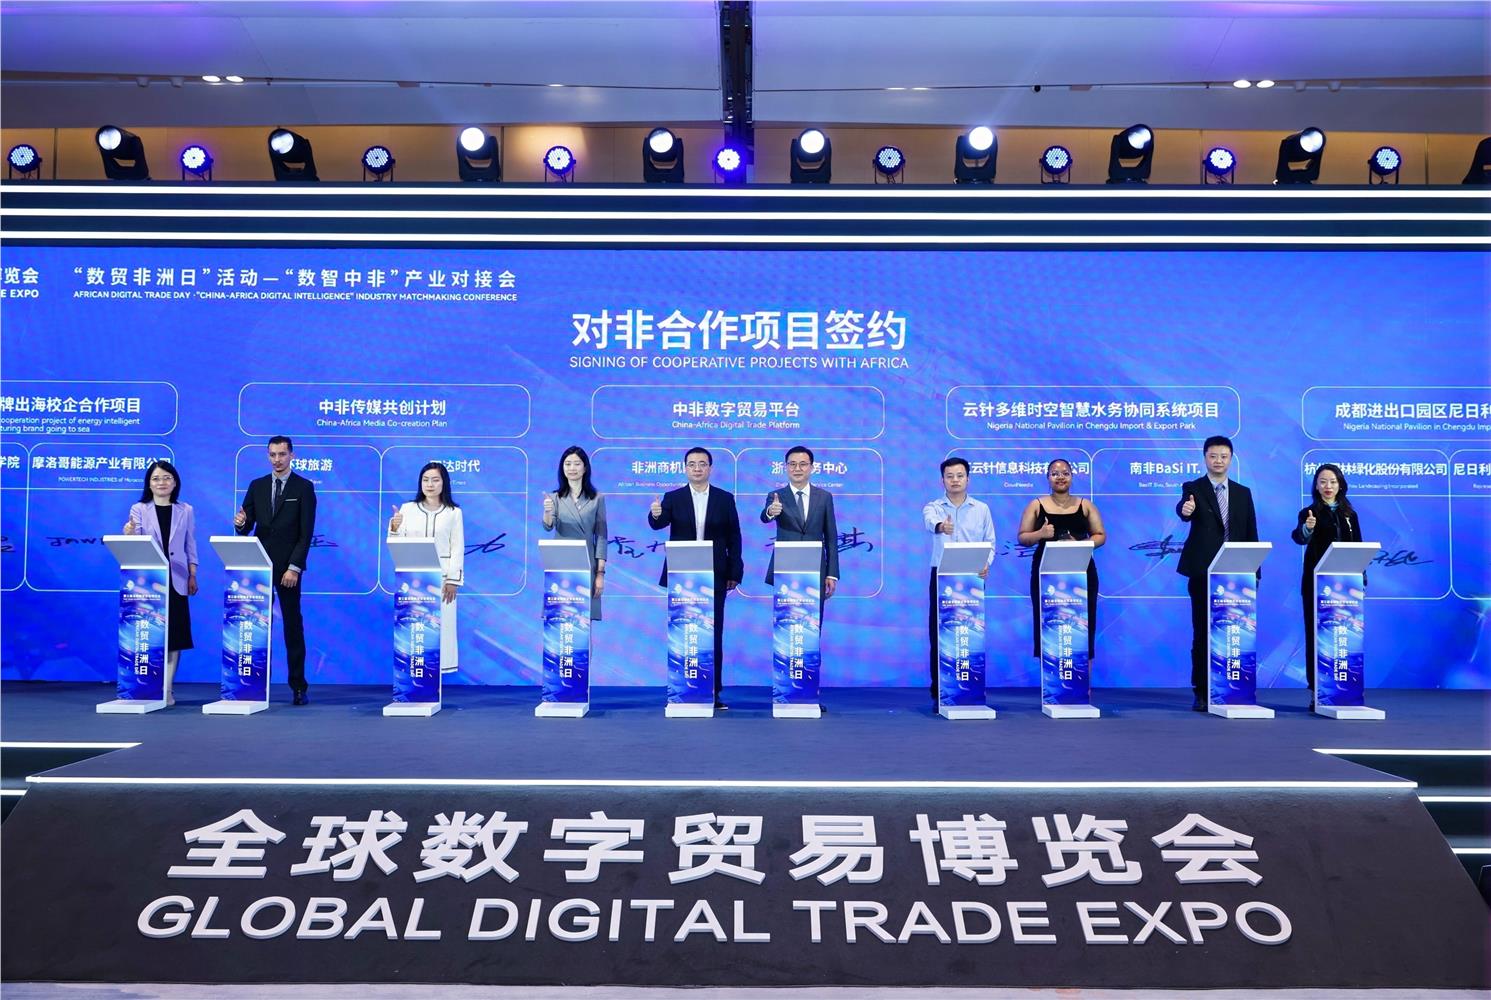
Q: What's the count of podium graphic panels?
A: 10